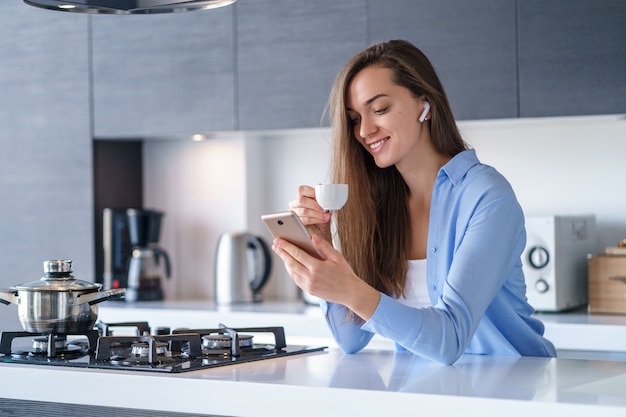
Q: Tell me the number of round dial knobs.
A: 2